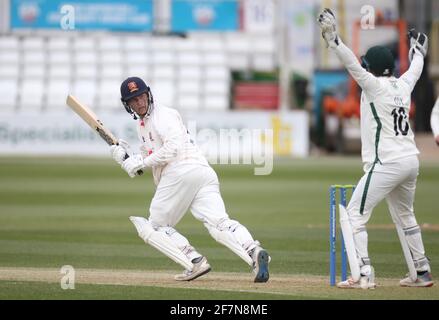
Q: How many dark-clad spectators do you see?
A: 0